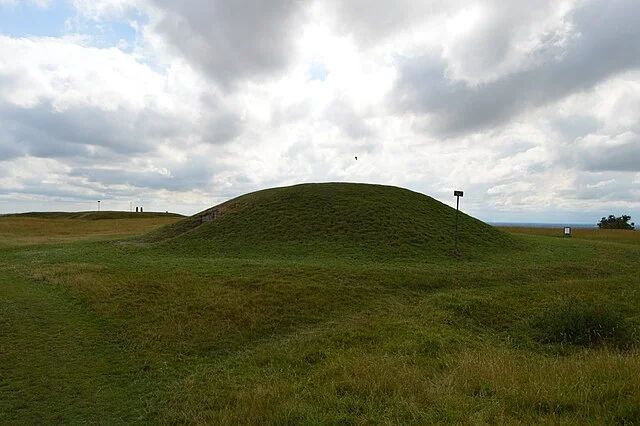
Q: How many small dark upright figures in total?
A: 2